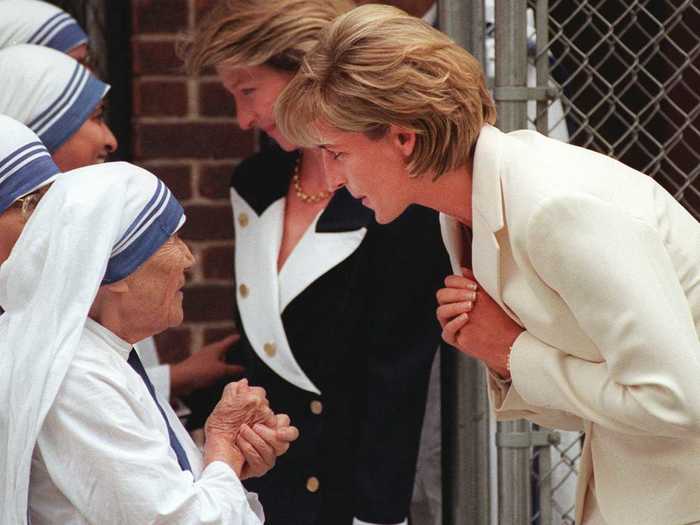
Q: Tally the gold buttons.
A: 5